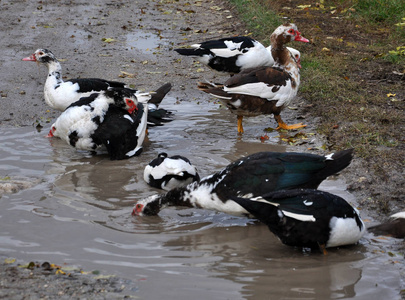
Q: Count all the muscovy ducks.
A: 9